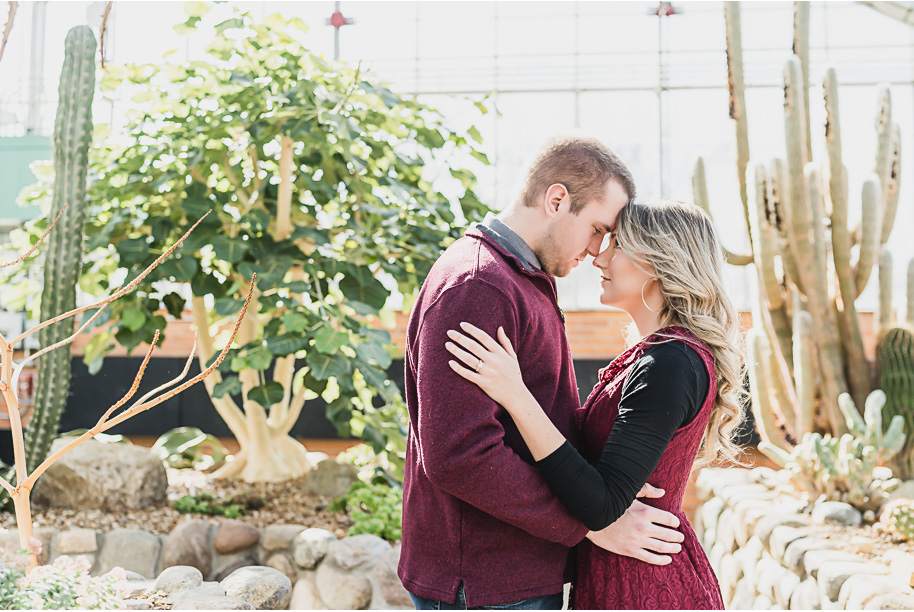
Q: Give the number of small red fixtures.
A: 2